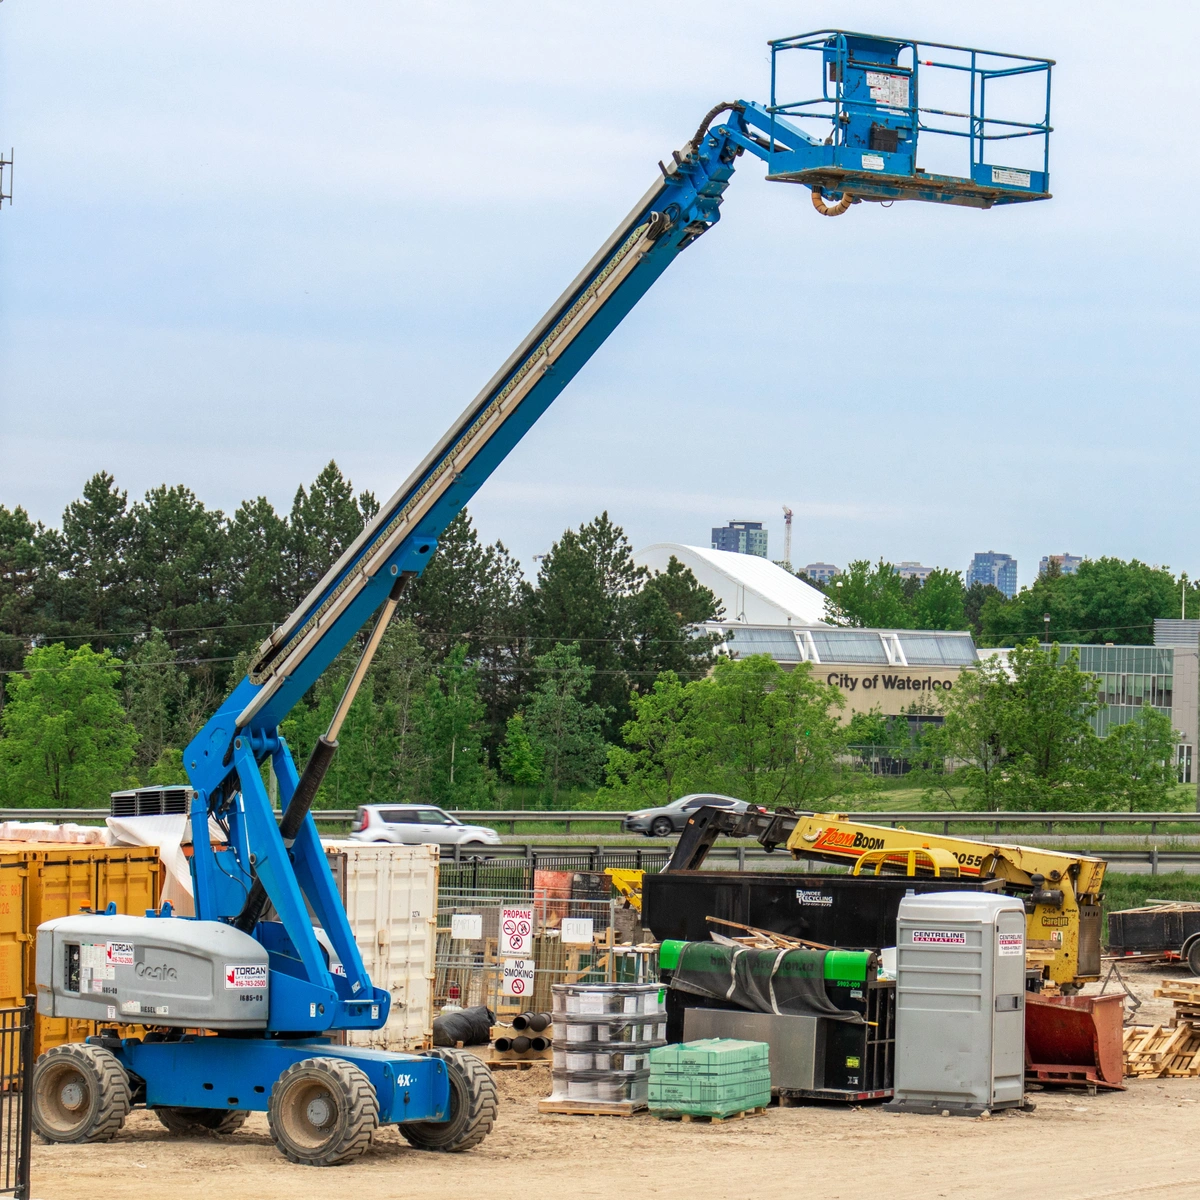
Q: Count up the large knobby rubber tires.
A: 4